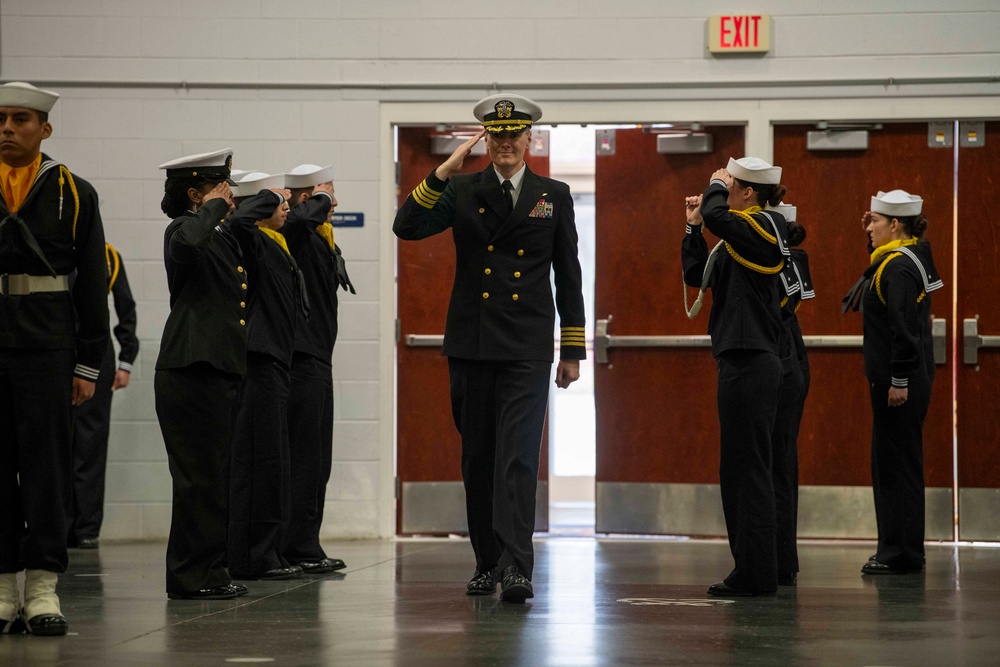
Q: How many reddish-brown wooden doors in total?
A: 4